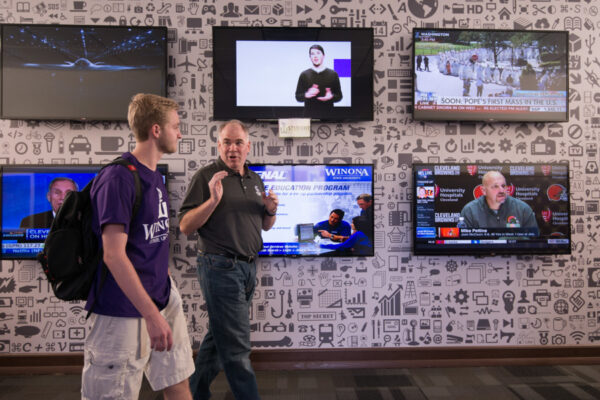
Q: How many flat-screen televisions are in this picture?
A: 6